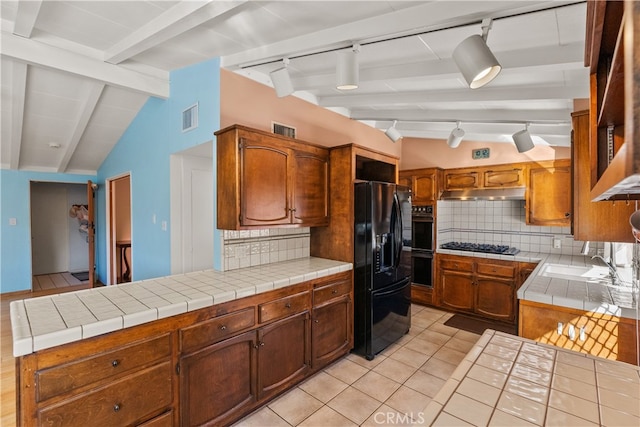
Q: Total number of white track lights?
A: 6